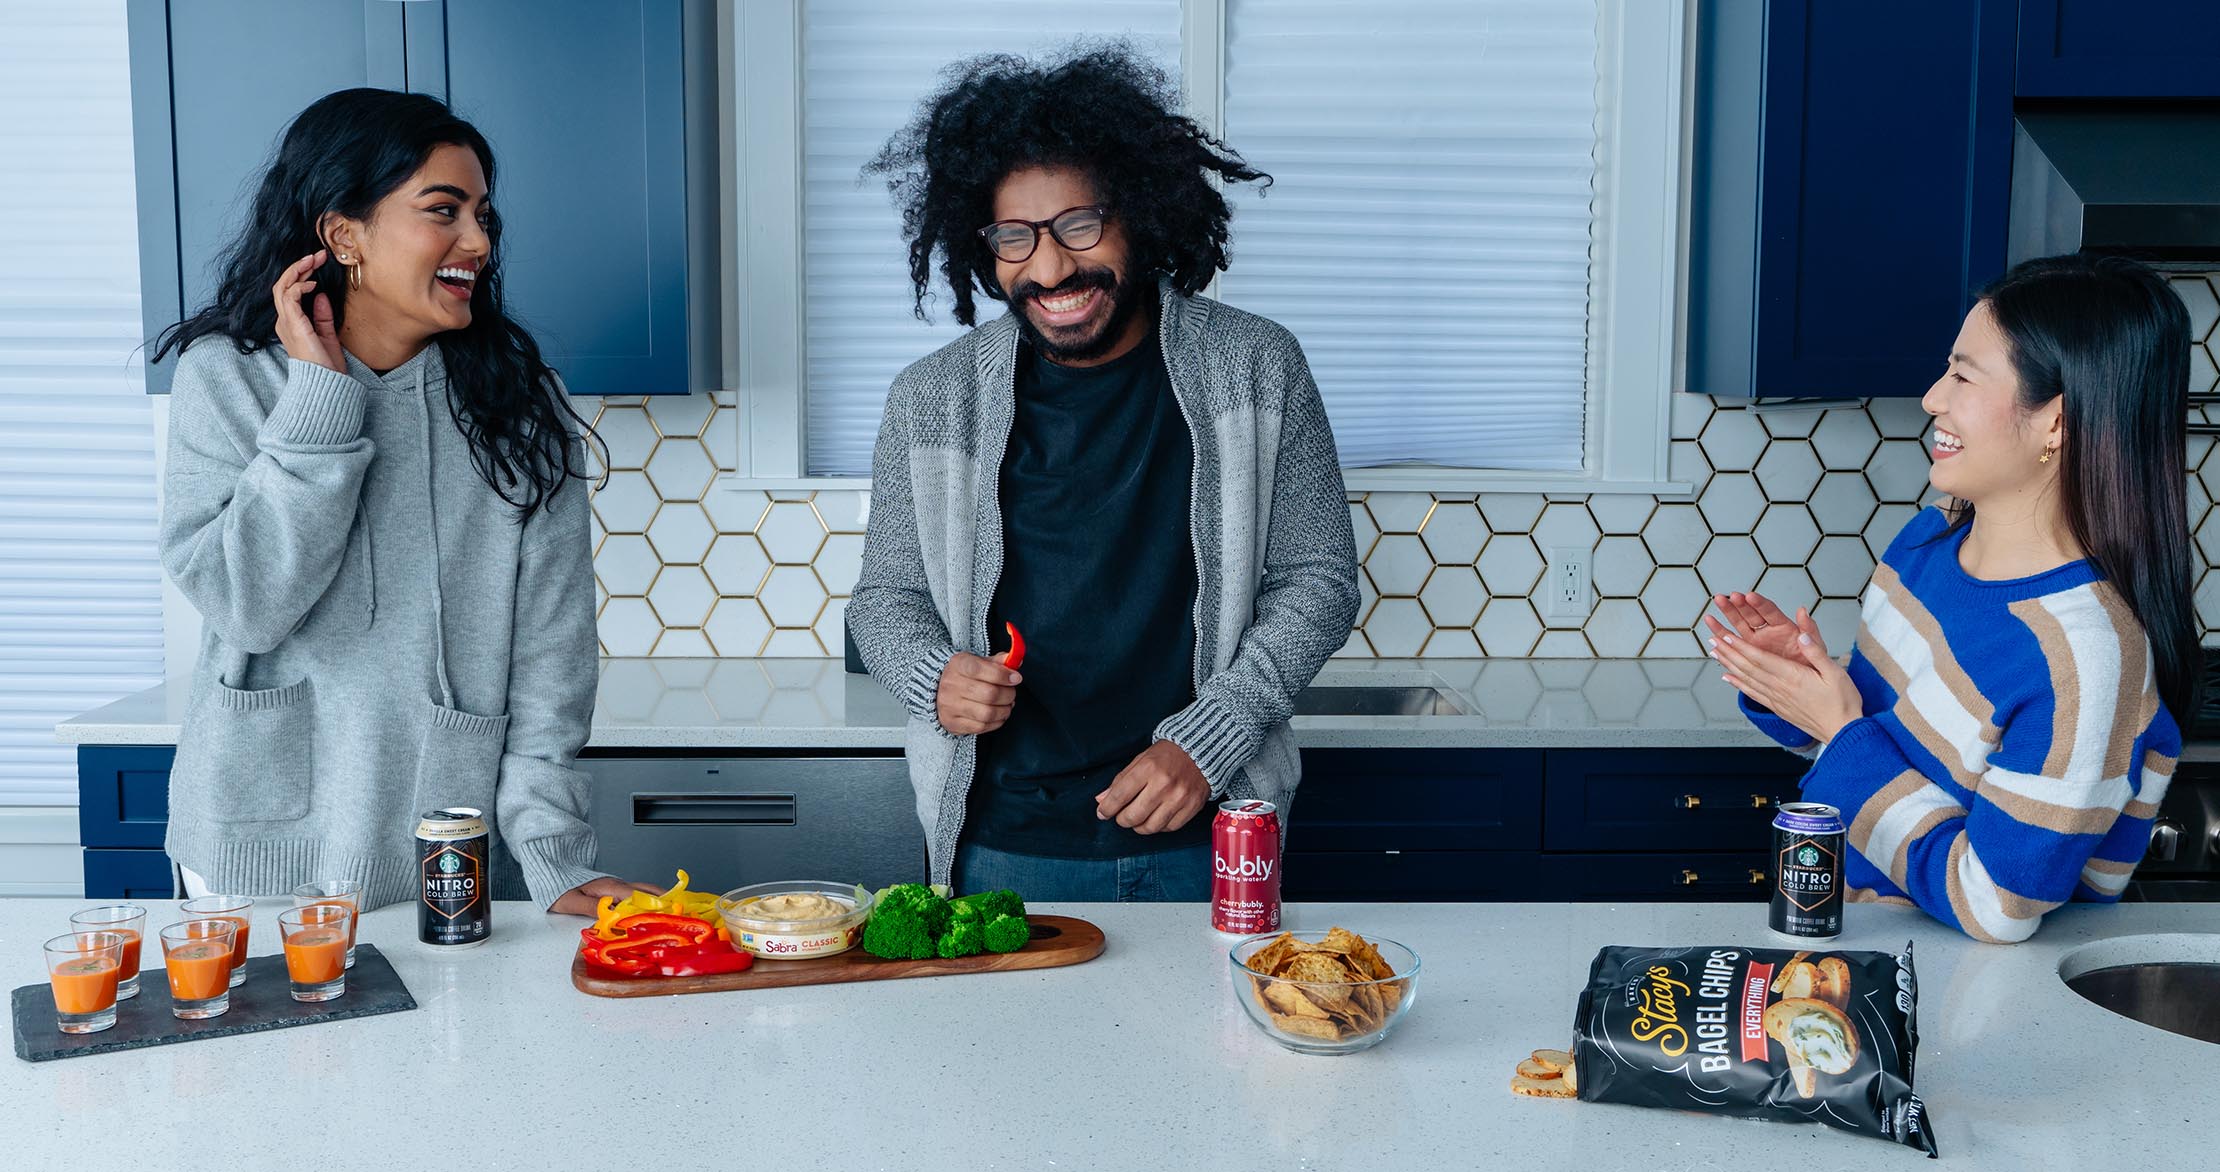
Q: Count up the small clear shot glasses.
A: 6